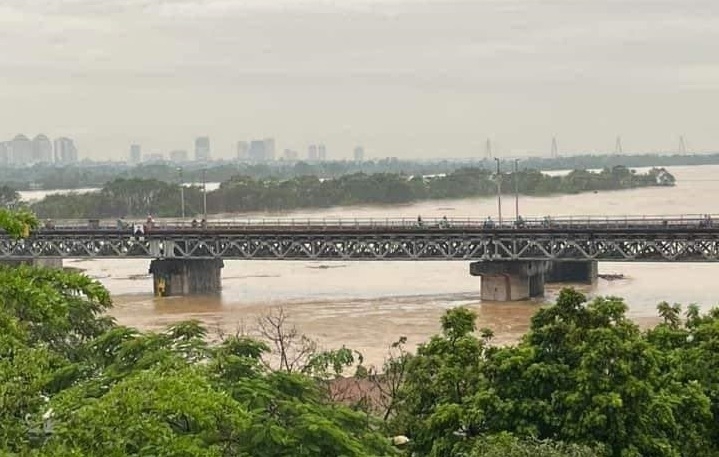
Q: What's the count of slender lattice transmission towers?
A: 4